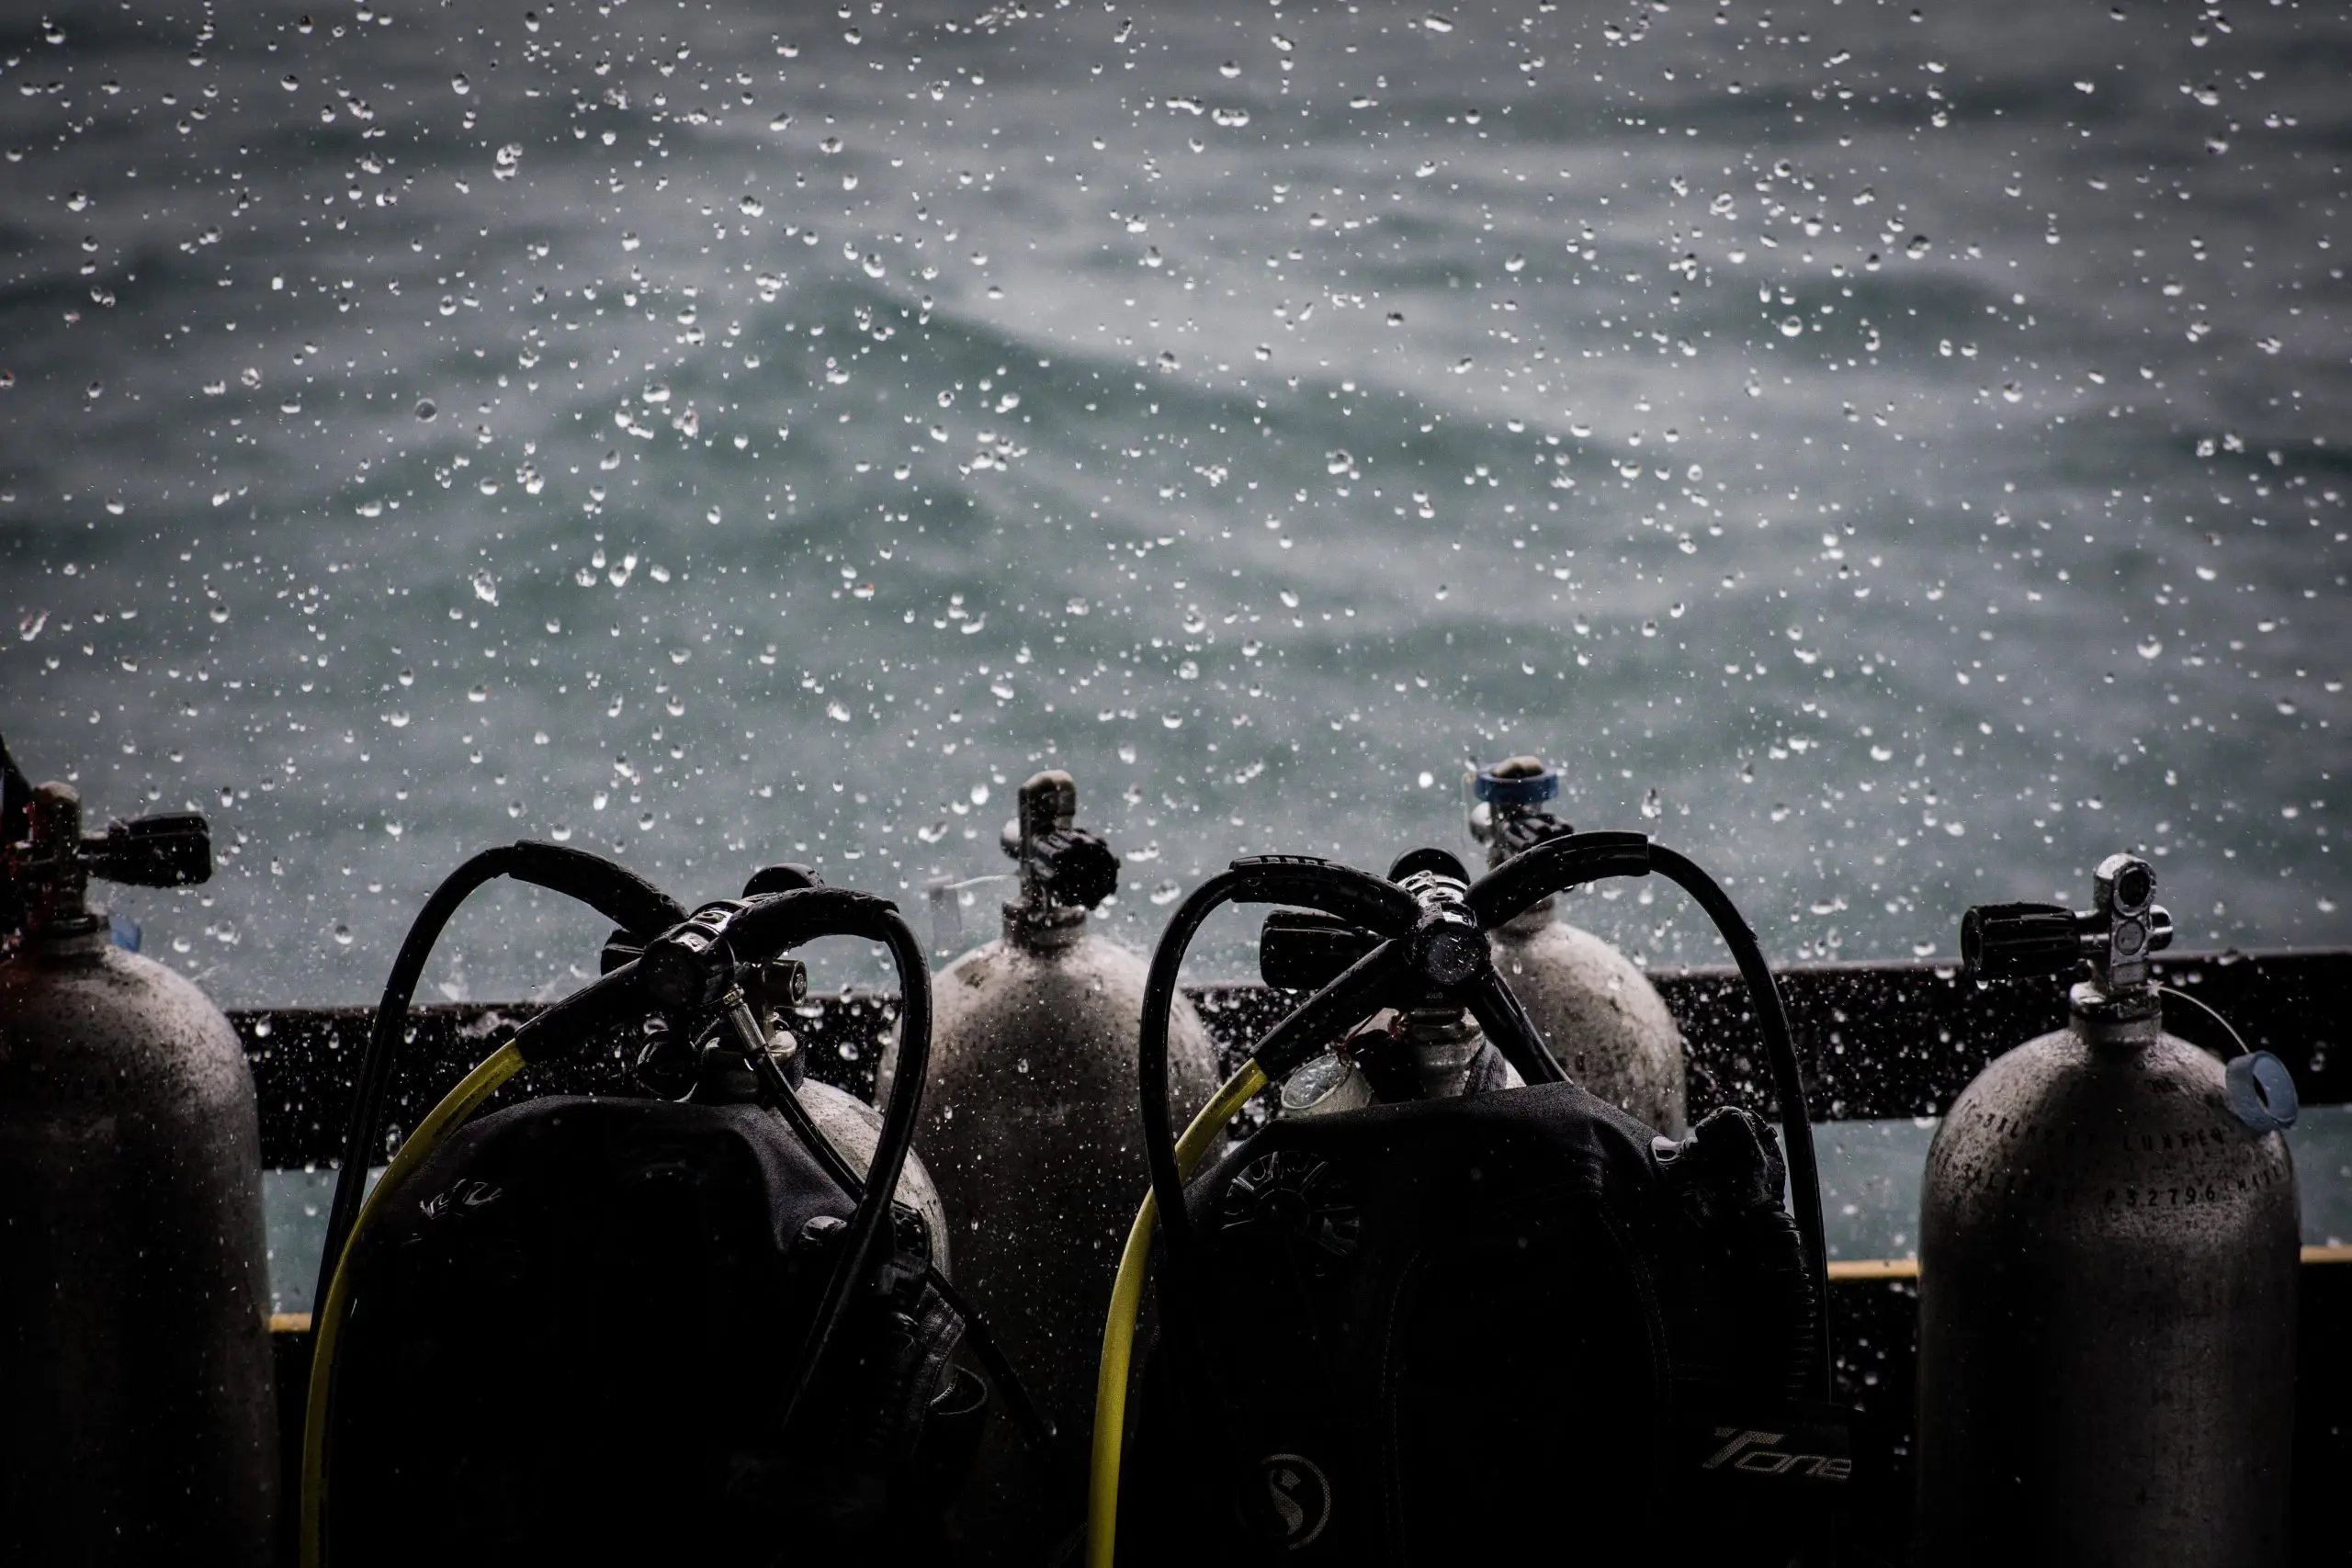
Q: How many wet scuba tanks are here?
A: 6